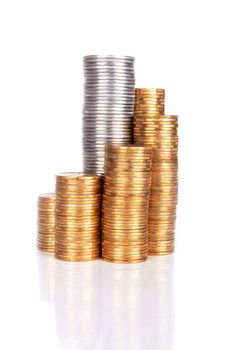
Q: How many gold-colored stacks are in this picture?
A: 5